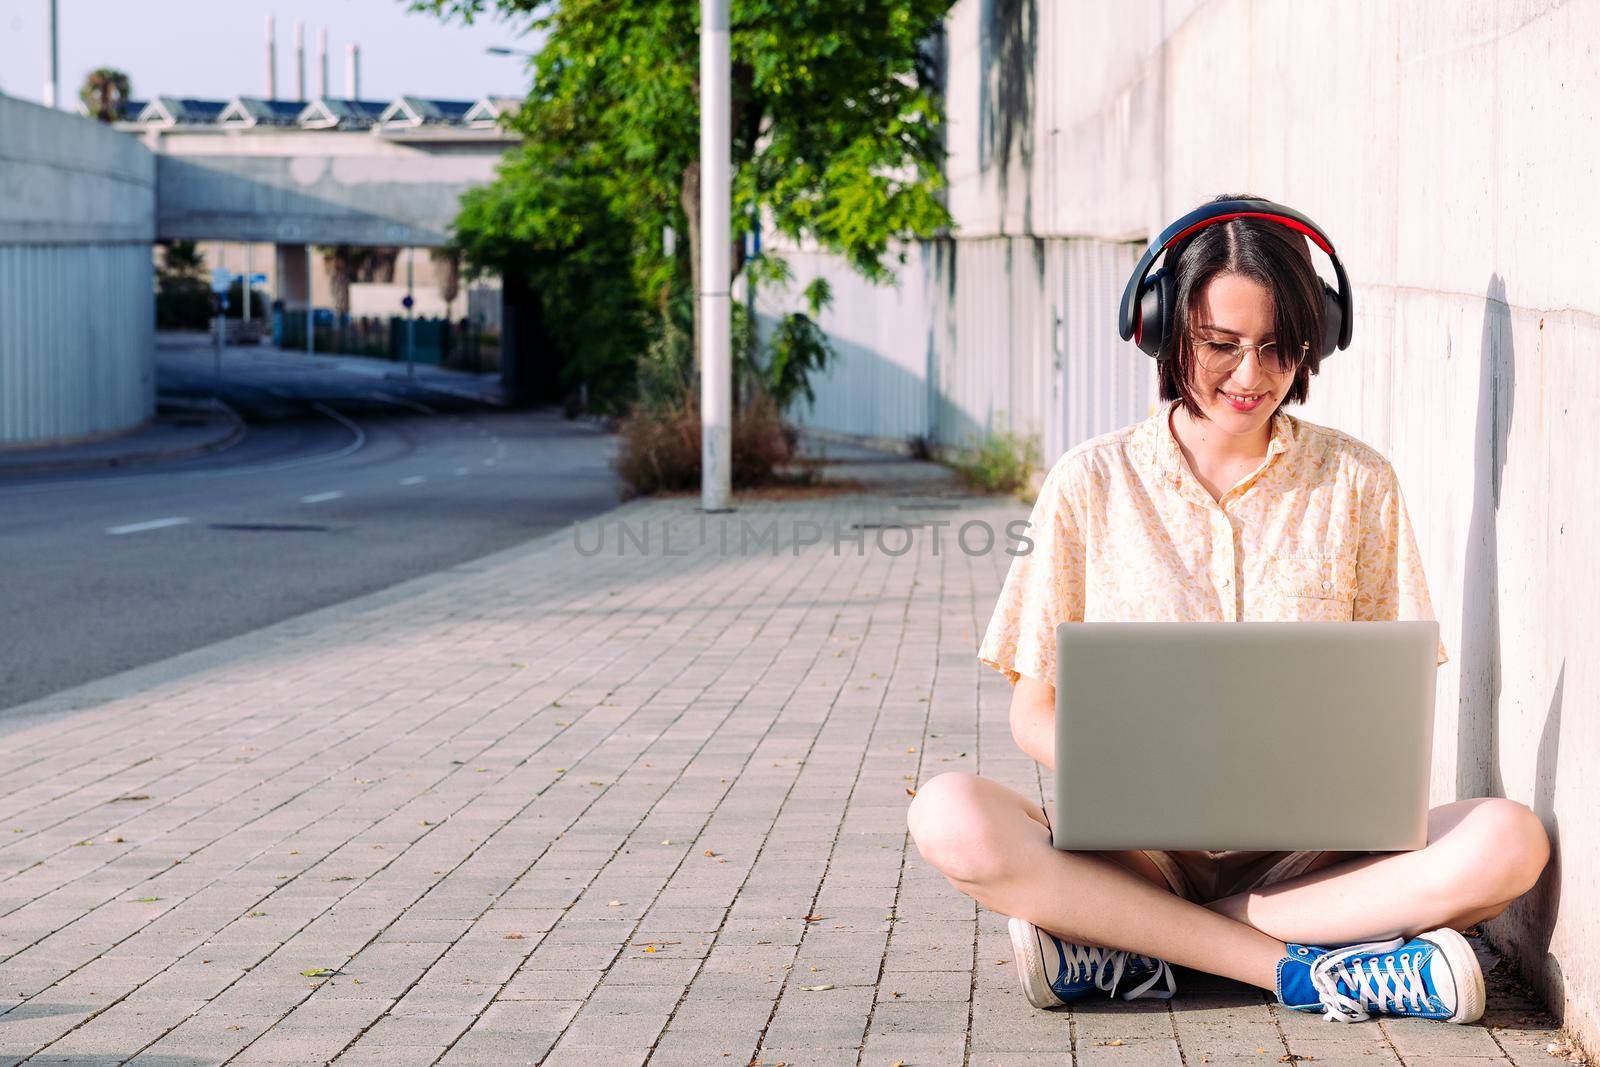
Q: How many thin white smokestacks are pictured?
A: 4